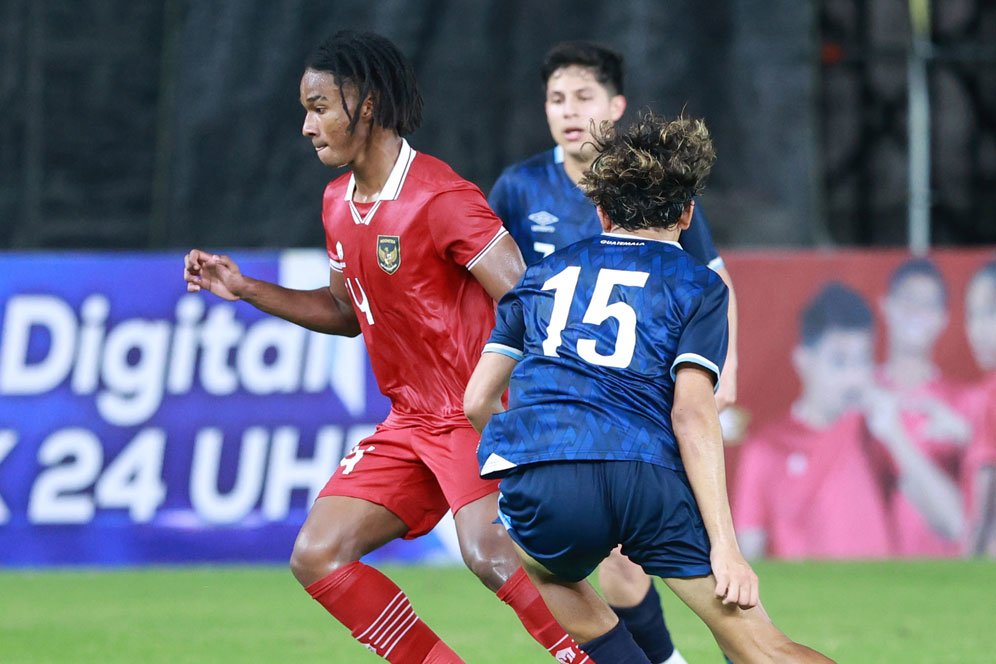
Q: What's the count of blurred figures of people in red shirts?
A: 3